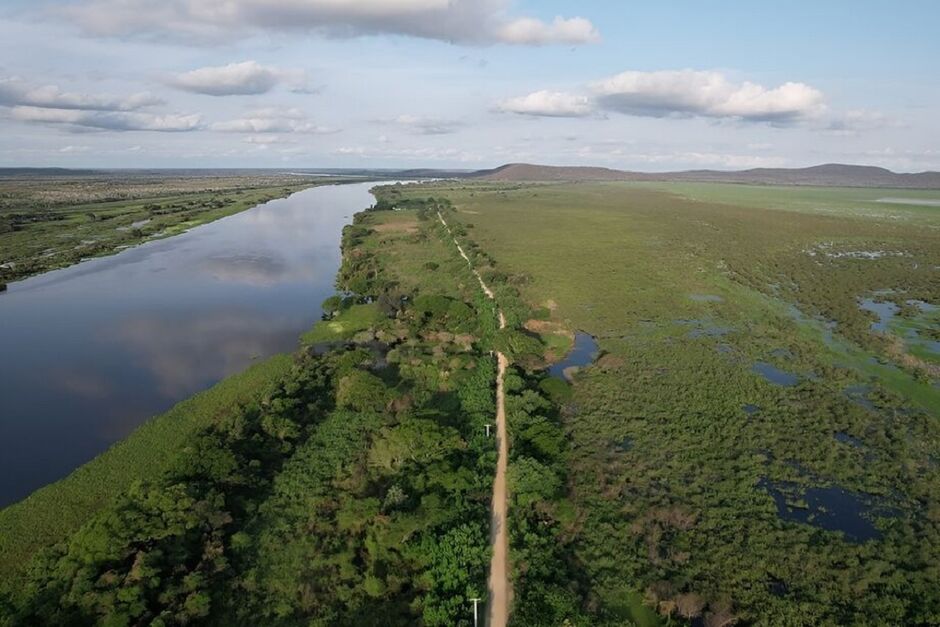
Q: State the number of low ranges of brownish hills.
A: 1